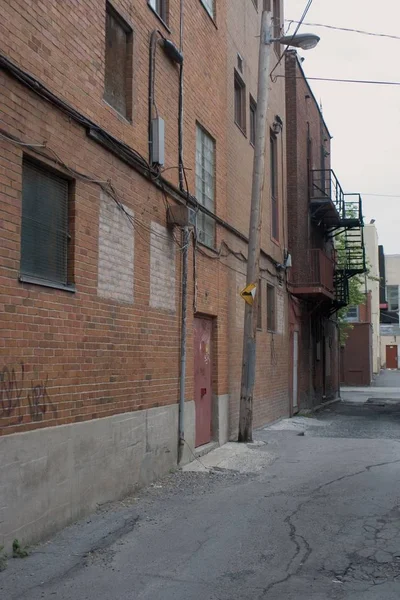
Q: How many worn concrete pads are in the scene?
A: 2